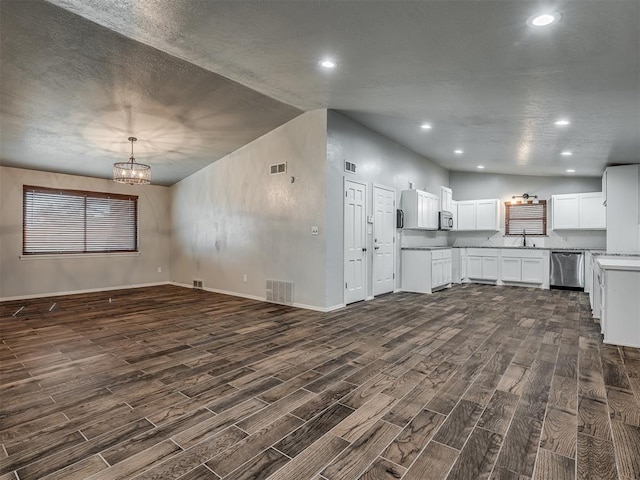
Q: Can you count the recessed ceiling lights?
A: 8